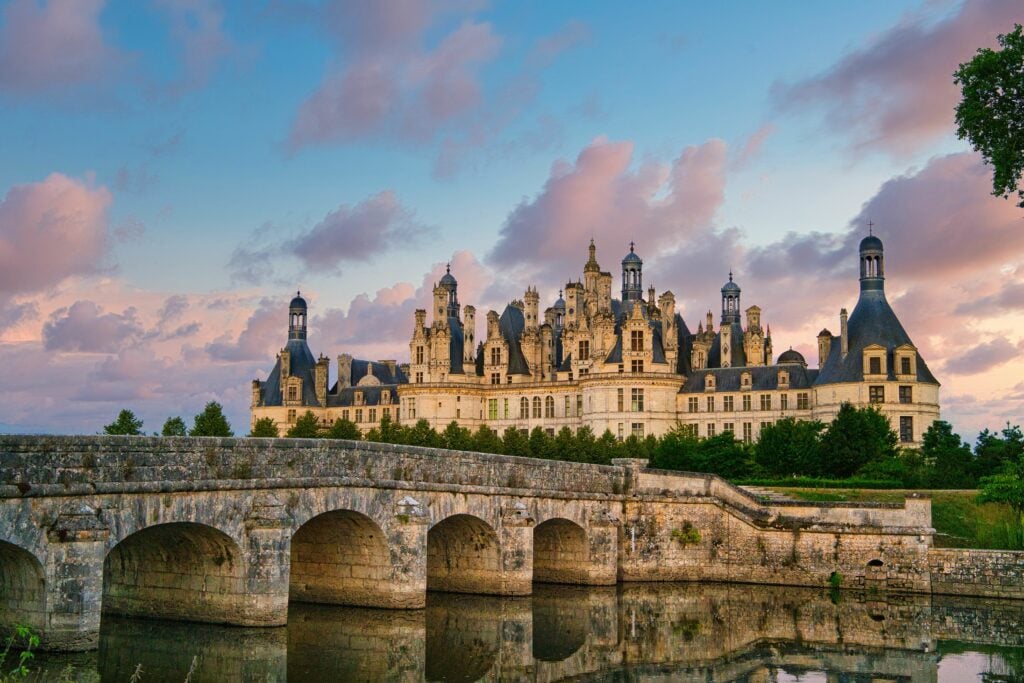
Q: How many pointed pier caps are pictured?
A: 5